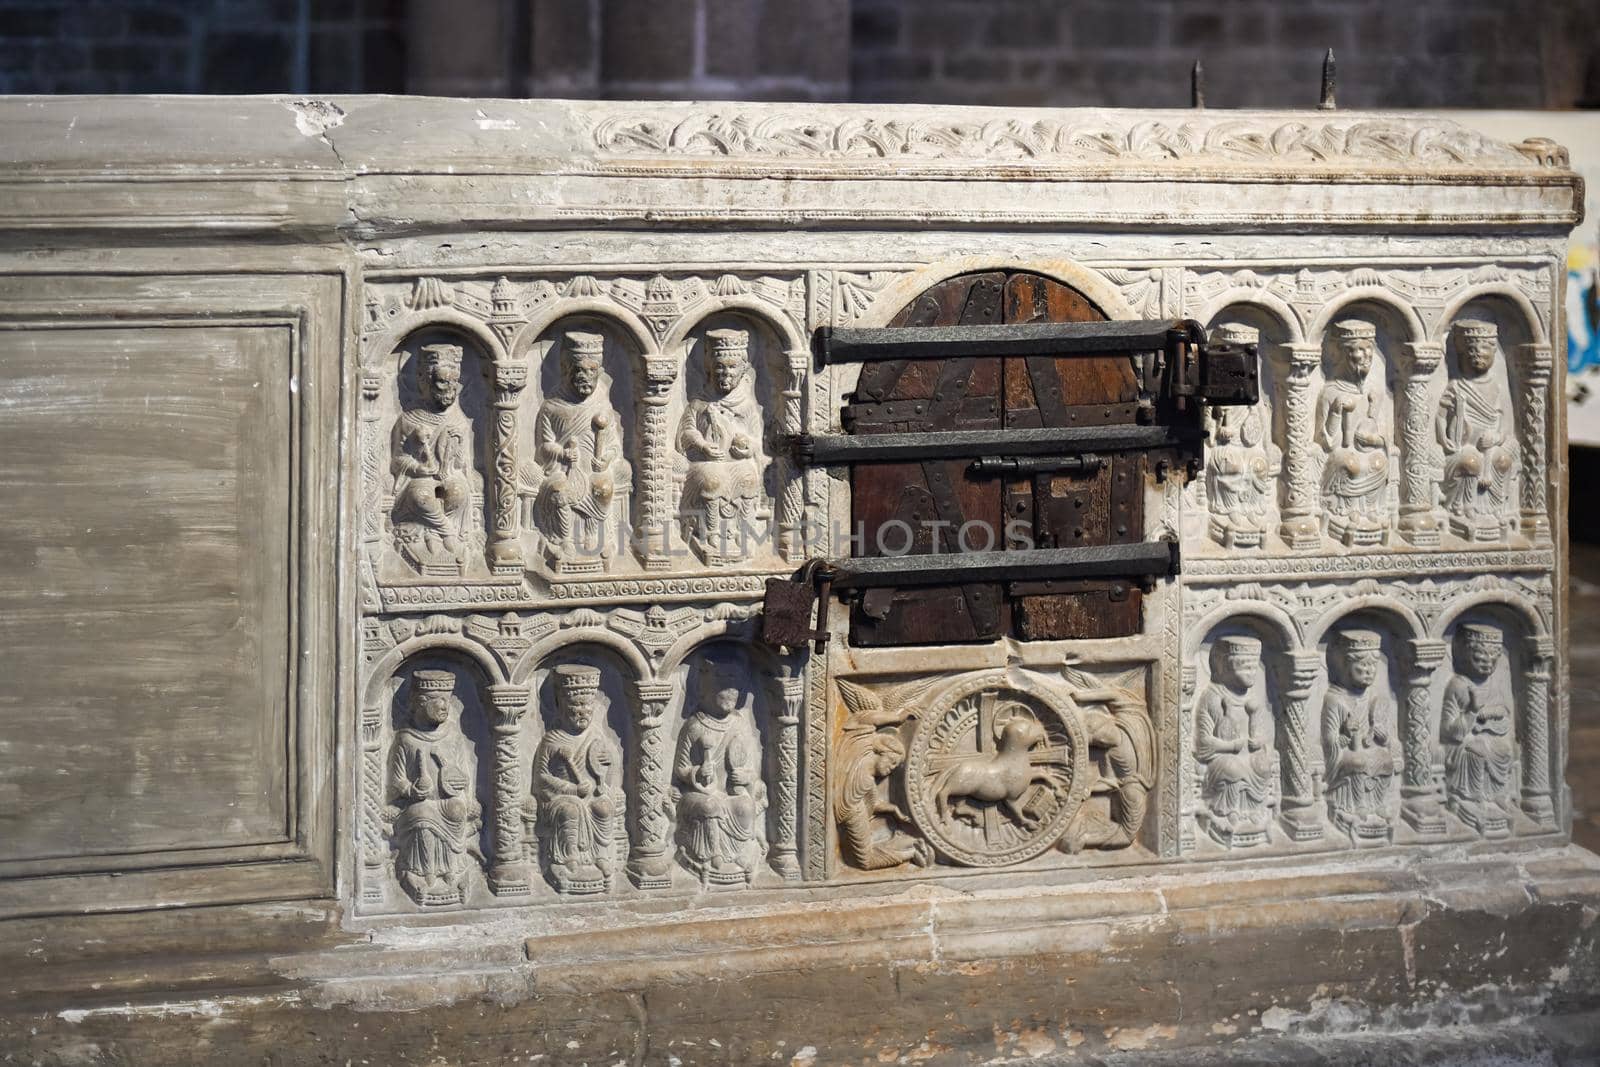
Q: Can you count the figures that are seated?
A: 12